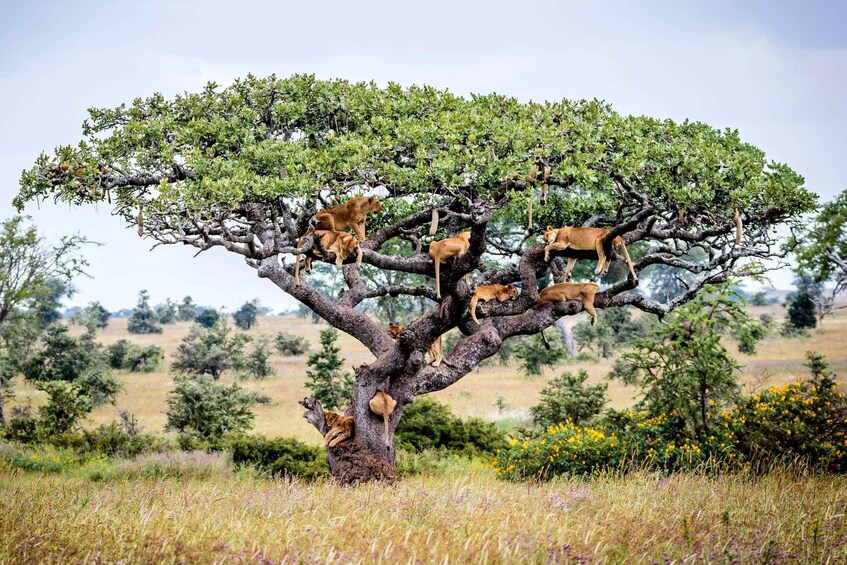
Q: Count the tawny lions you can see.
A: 9